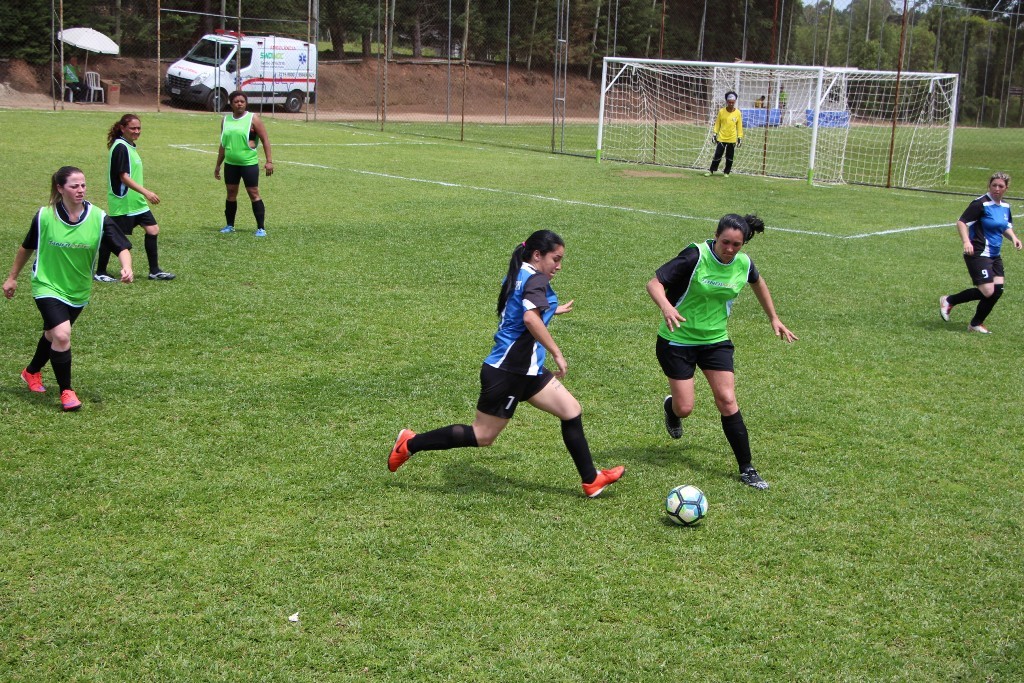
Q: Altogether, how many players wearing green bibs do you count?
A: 4